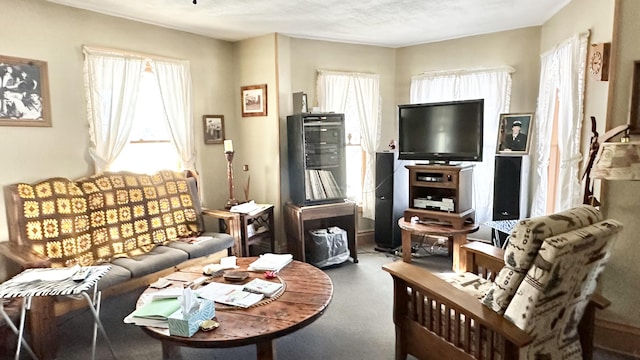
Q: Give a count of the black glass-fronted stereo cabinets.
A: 1